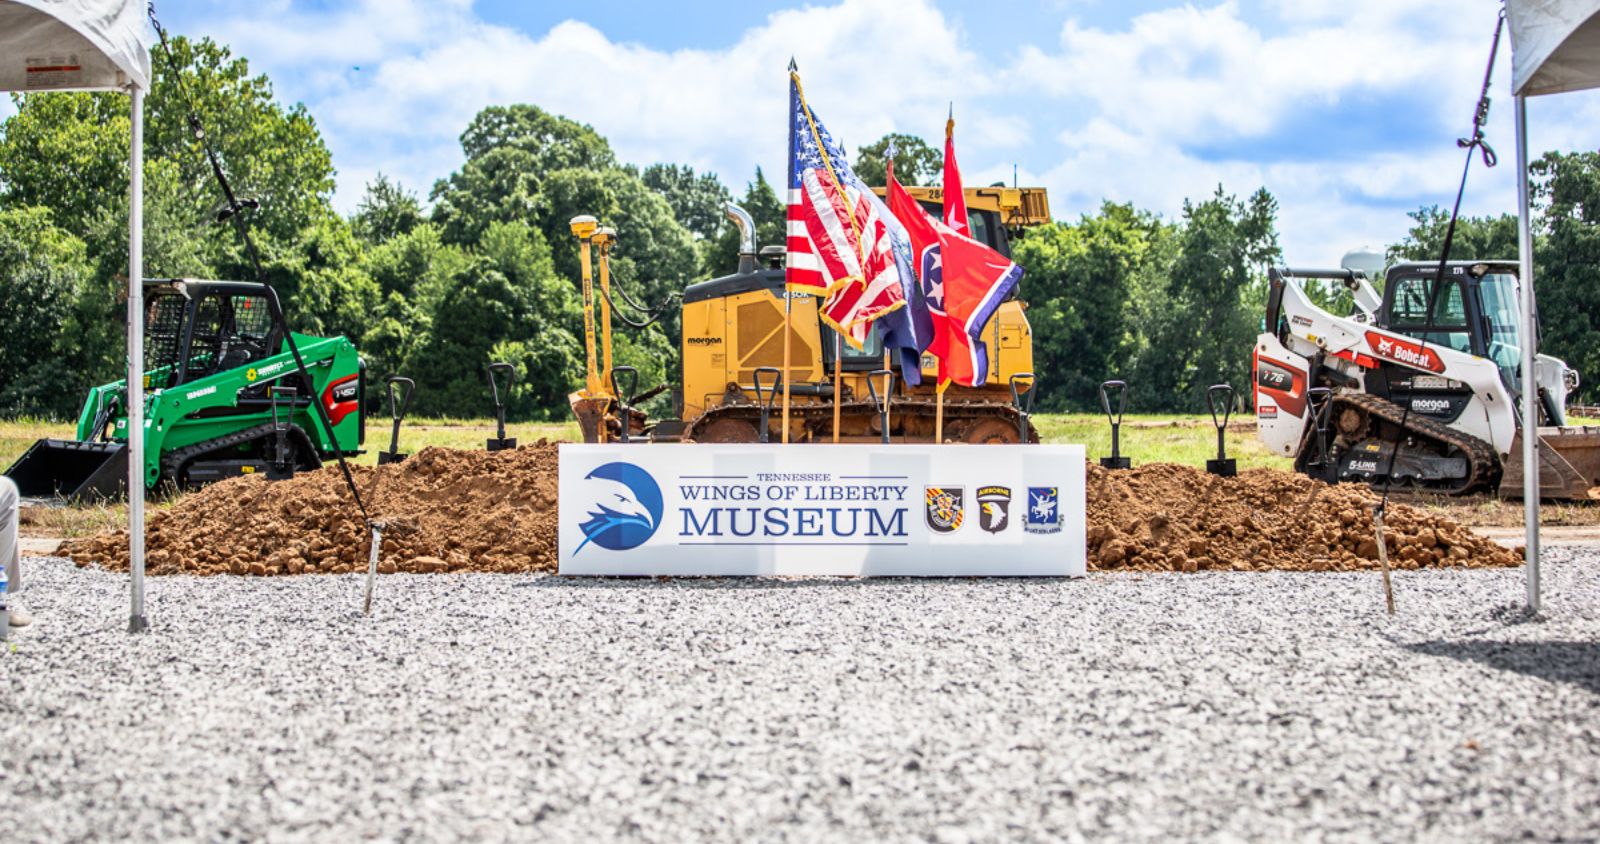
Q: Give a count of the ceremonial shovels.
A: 10